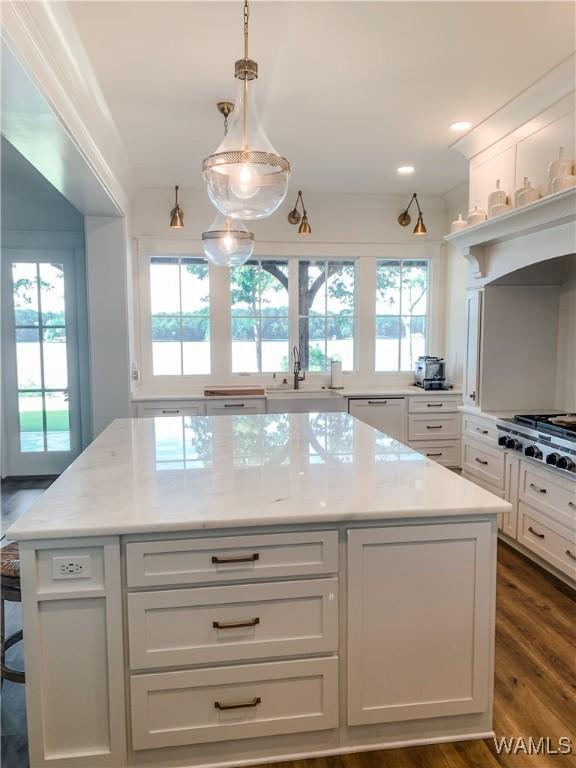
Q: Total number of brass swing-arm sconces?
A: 3